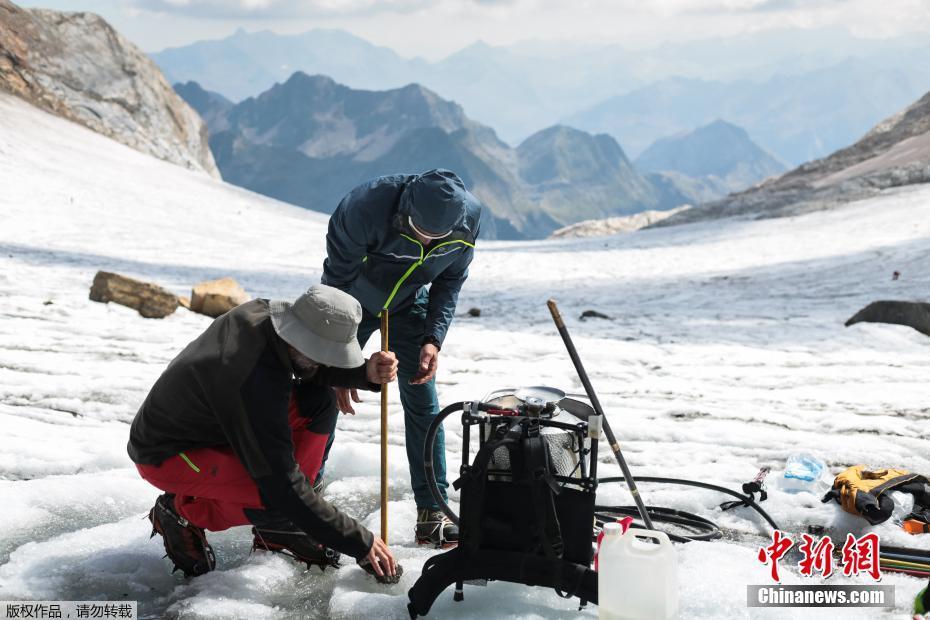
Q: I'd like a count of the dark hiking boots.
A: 3